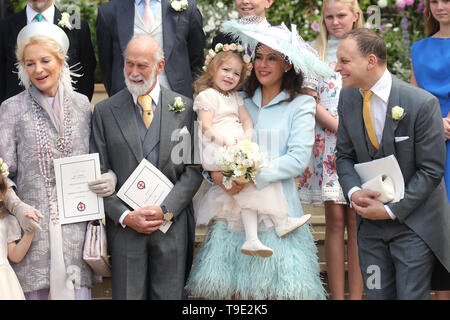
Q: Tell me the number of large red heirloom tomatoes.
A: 0